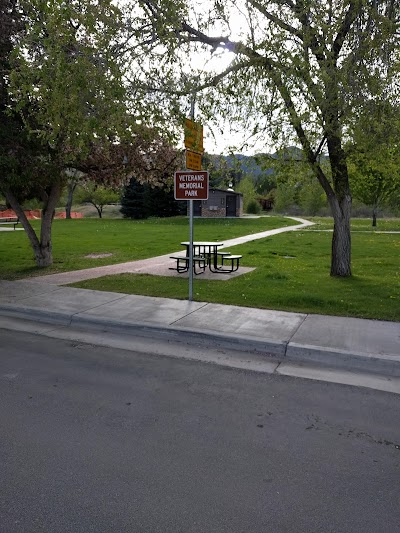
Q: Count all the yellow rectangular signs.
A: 2